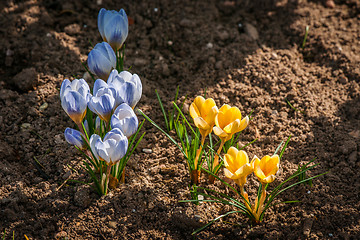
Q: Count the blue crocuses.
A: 8